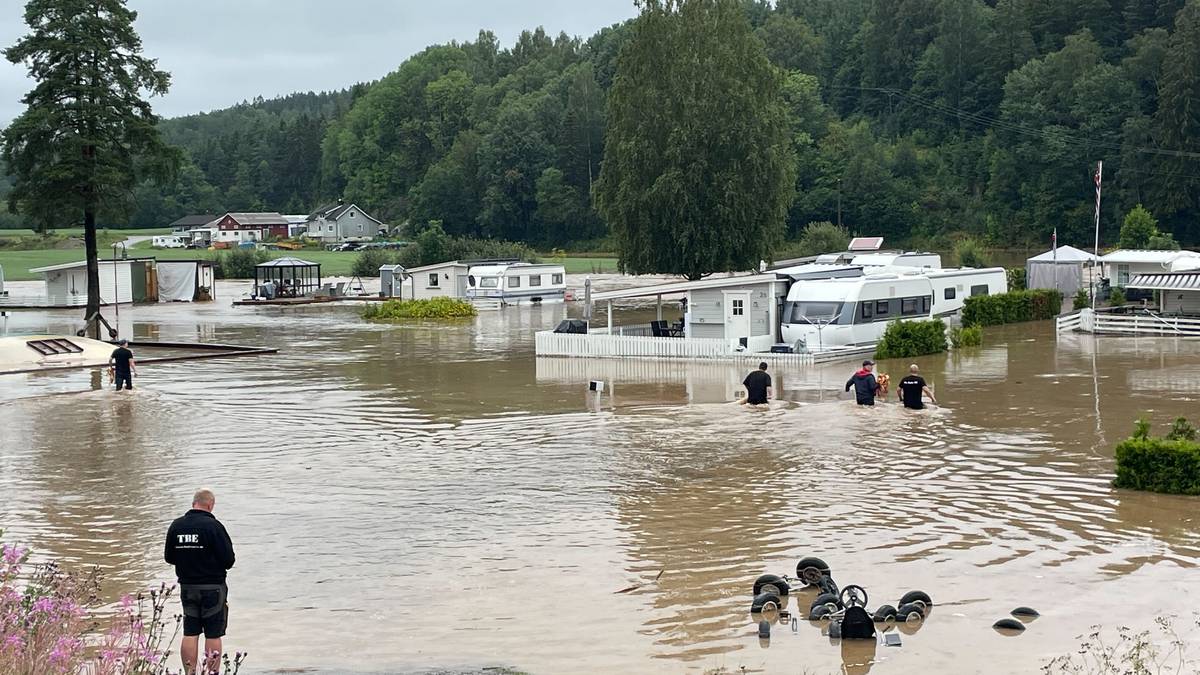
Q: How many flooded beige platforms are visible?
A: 1